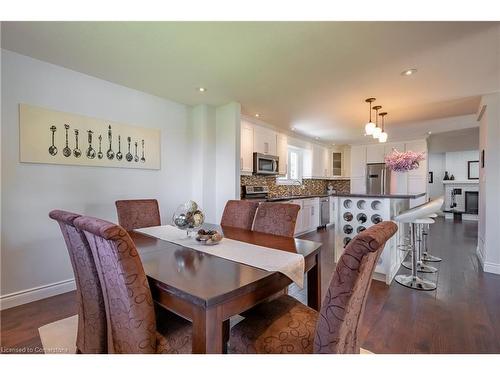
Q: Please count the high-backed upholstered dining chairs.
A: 6